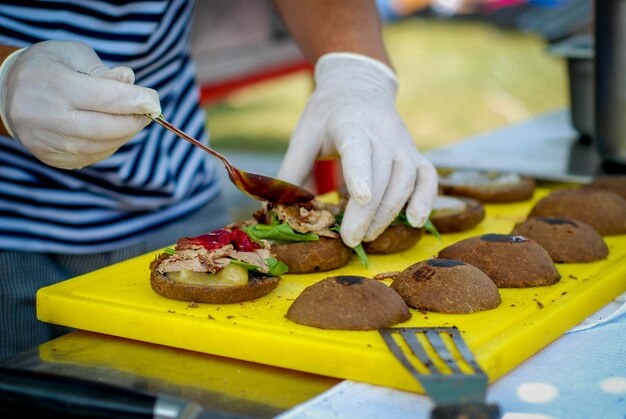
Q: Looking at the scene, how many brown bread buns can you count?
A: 11